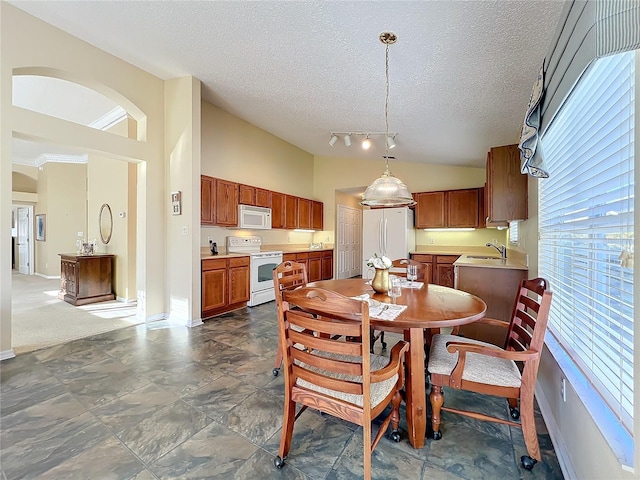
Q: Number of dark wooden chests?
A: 1